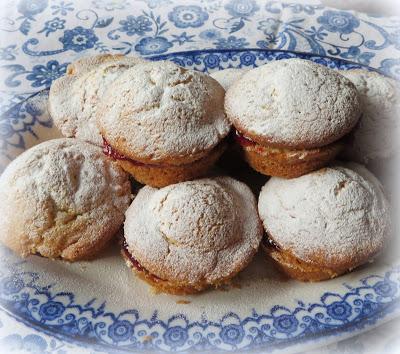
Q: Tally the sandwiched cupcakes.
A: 8